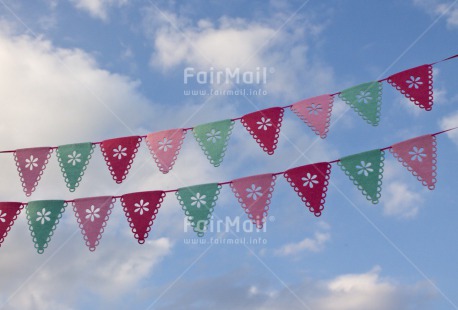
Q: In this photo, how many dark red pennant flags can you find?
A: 6